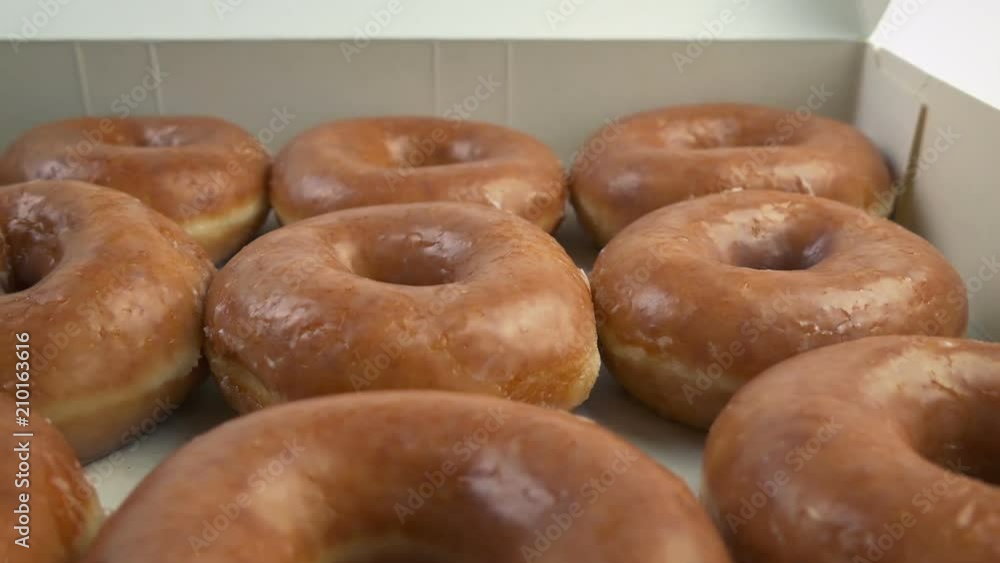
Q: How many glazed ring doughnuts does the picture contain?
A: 9